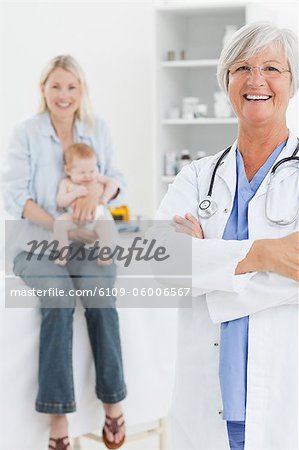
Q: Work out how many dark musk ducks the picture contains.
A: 0